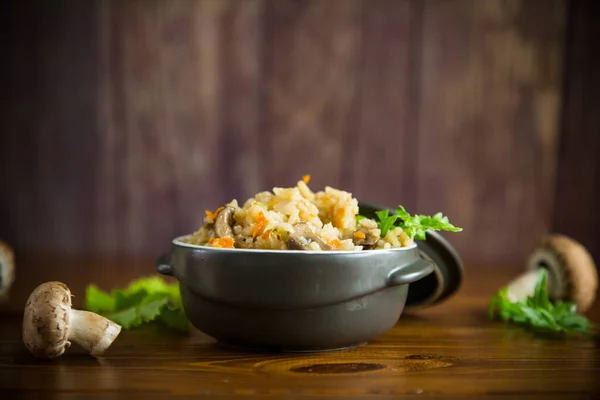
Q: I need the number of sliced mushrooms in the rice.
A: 3